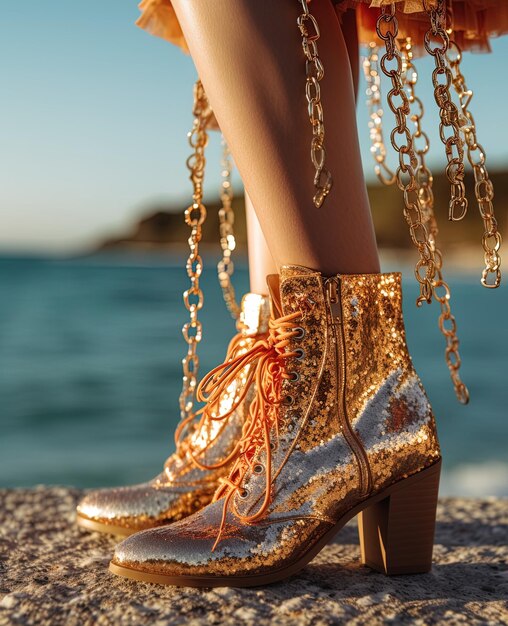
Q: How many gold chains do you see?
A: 8